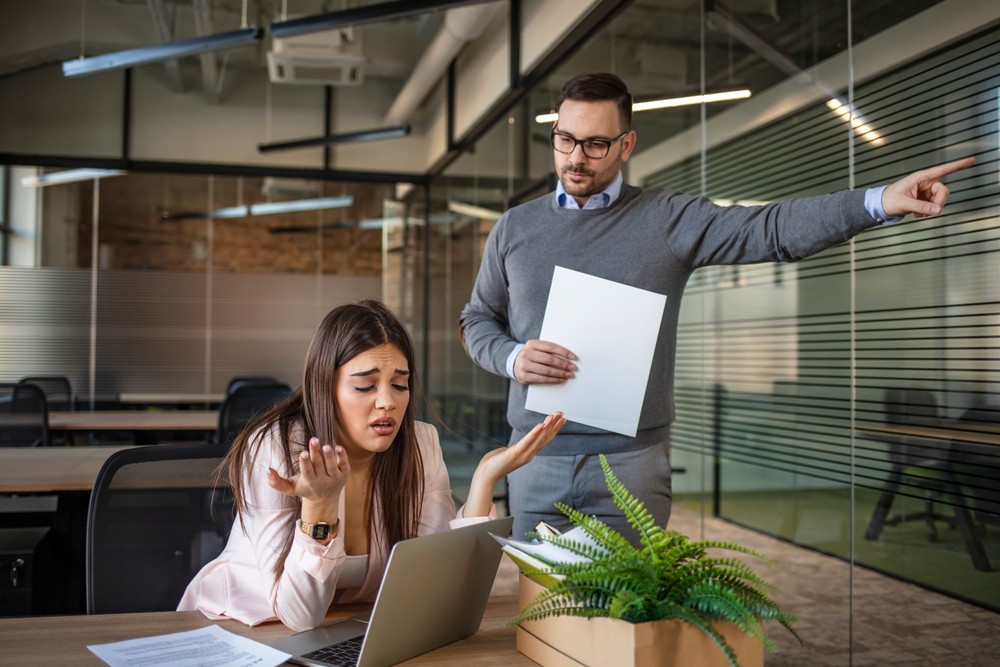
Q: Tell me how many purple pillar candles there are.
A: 0